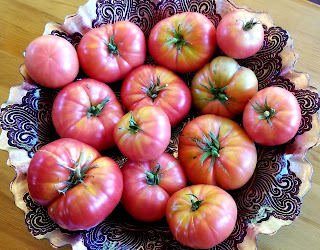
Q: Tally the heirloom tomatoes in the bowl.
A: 13